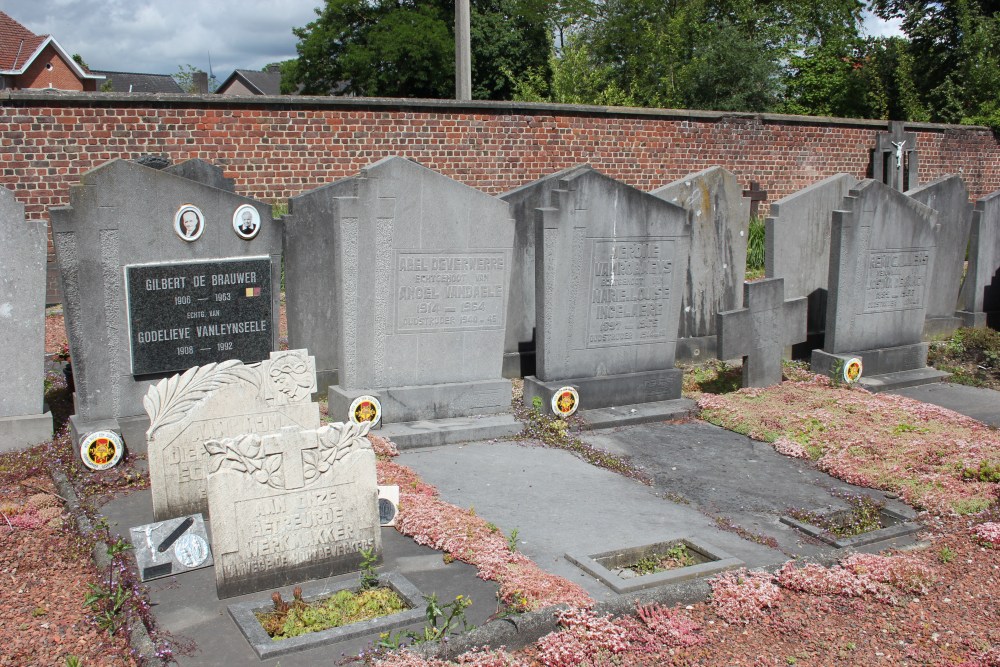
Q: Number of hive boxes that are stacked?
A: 0